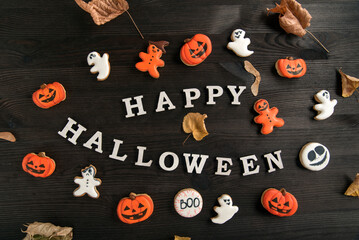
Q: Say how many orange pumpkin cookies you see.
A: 6